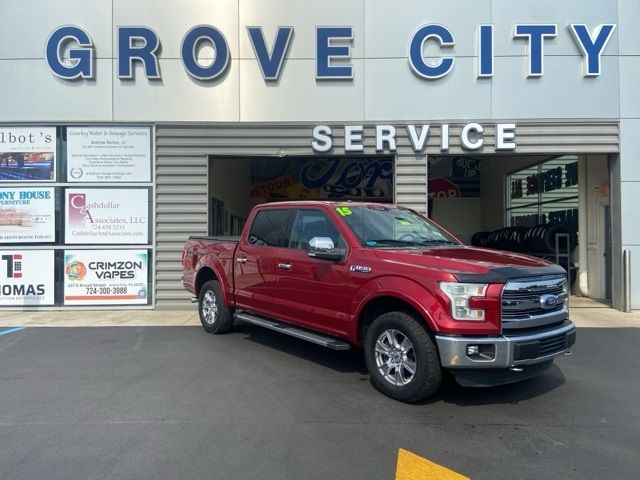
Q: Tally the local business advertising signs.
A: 6